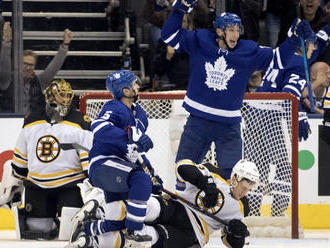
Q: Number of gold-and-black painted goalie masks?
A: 1